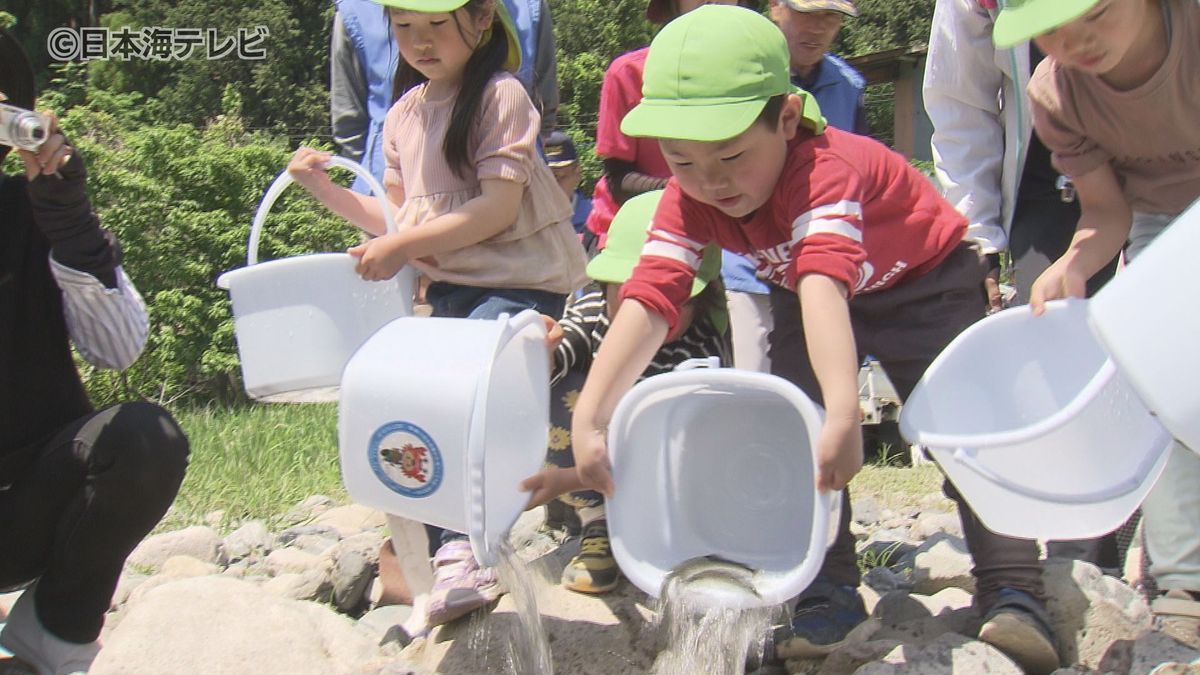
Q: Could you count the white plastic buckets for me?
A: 5